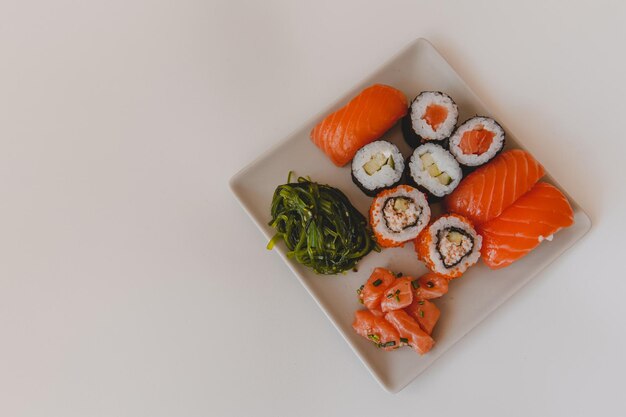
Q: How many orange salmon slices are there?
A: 3